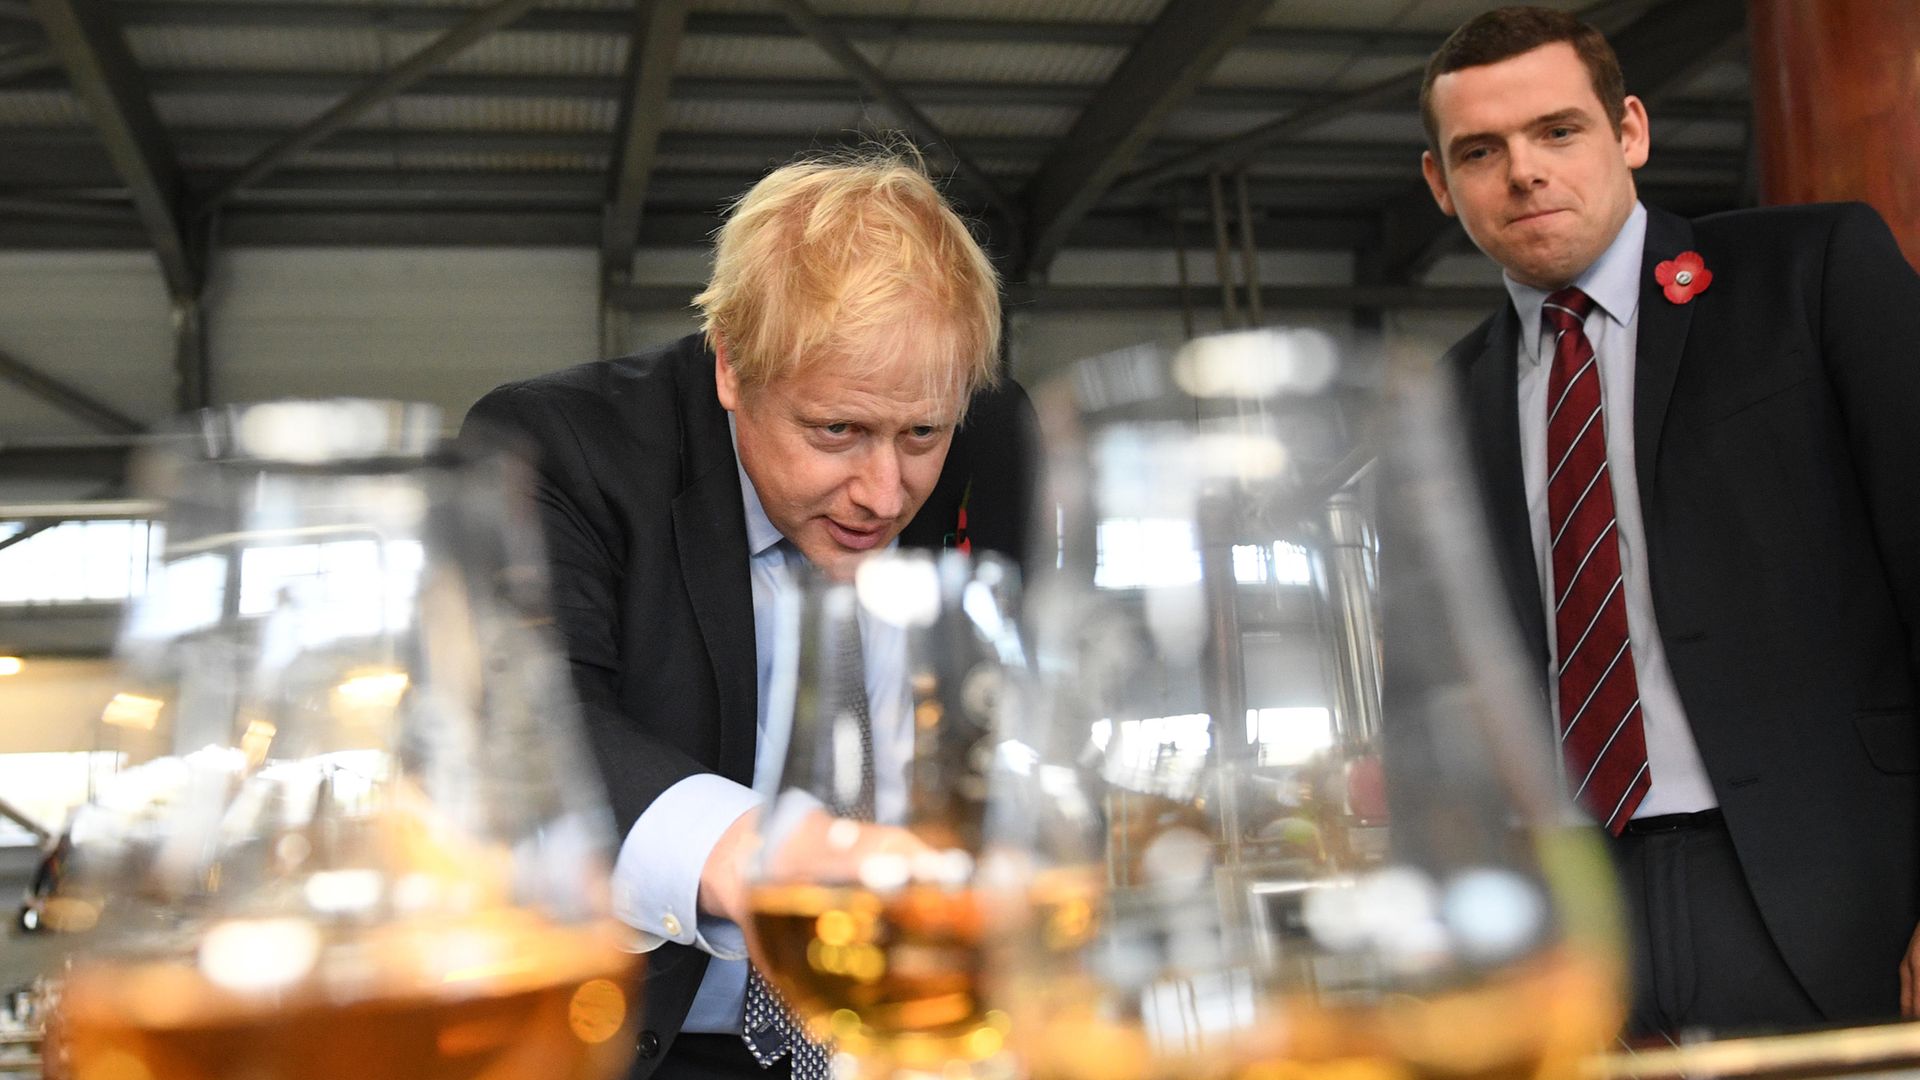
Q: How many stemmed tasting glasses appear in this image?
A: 3